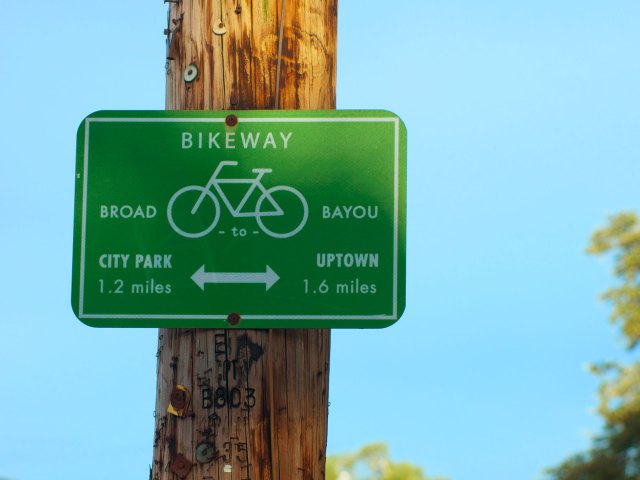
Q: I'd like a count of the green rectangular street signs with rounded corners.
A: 1